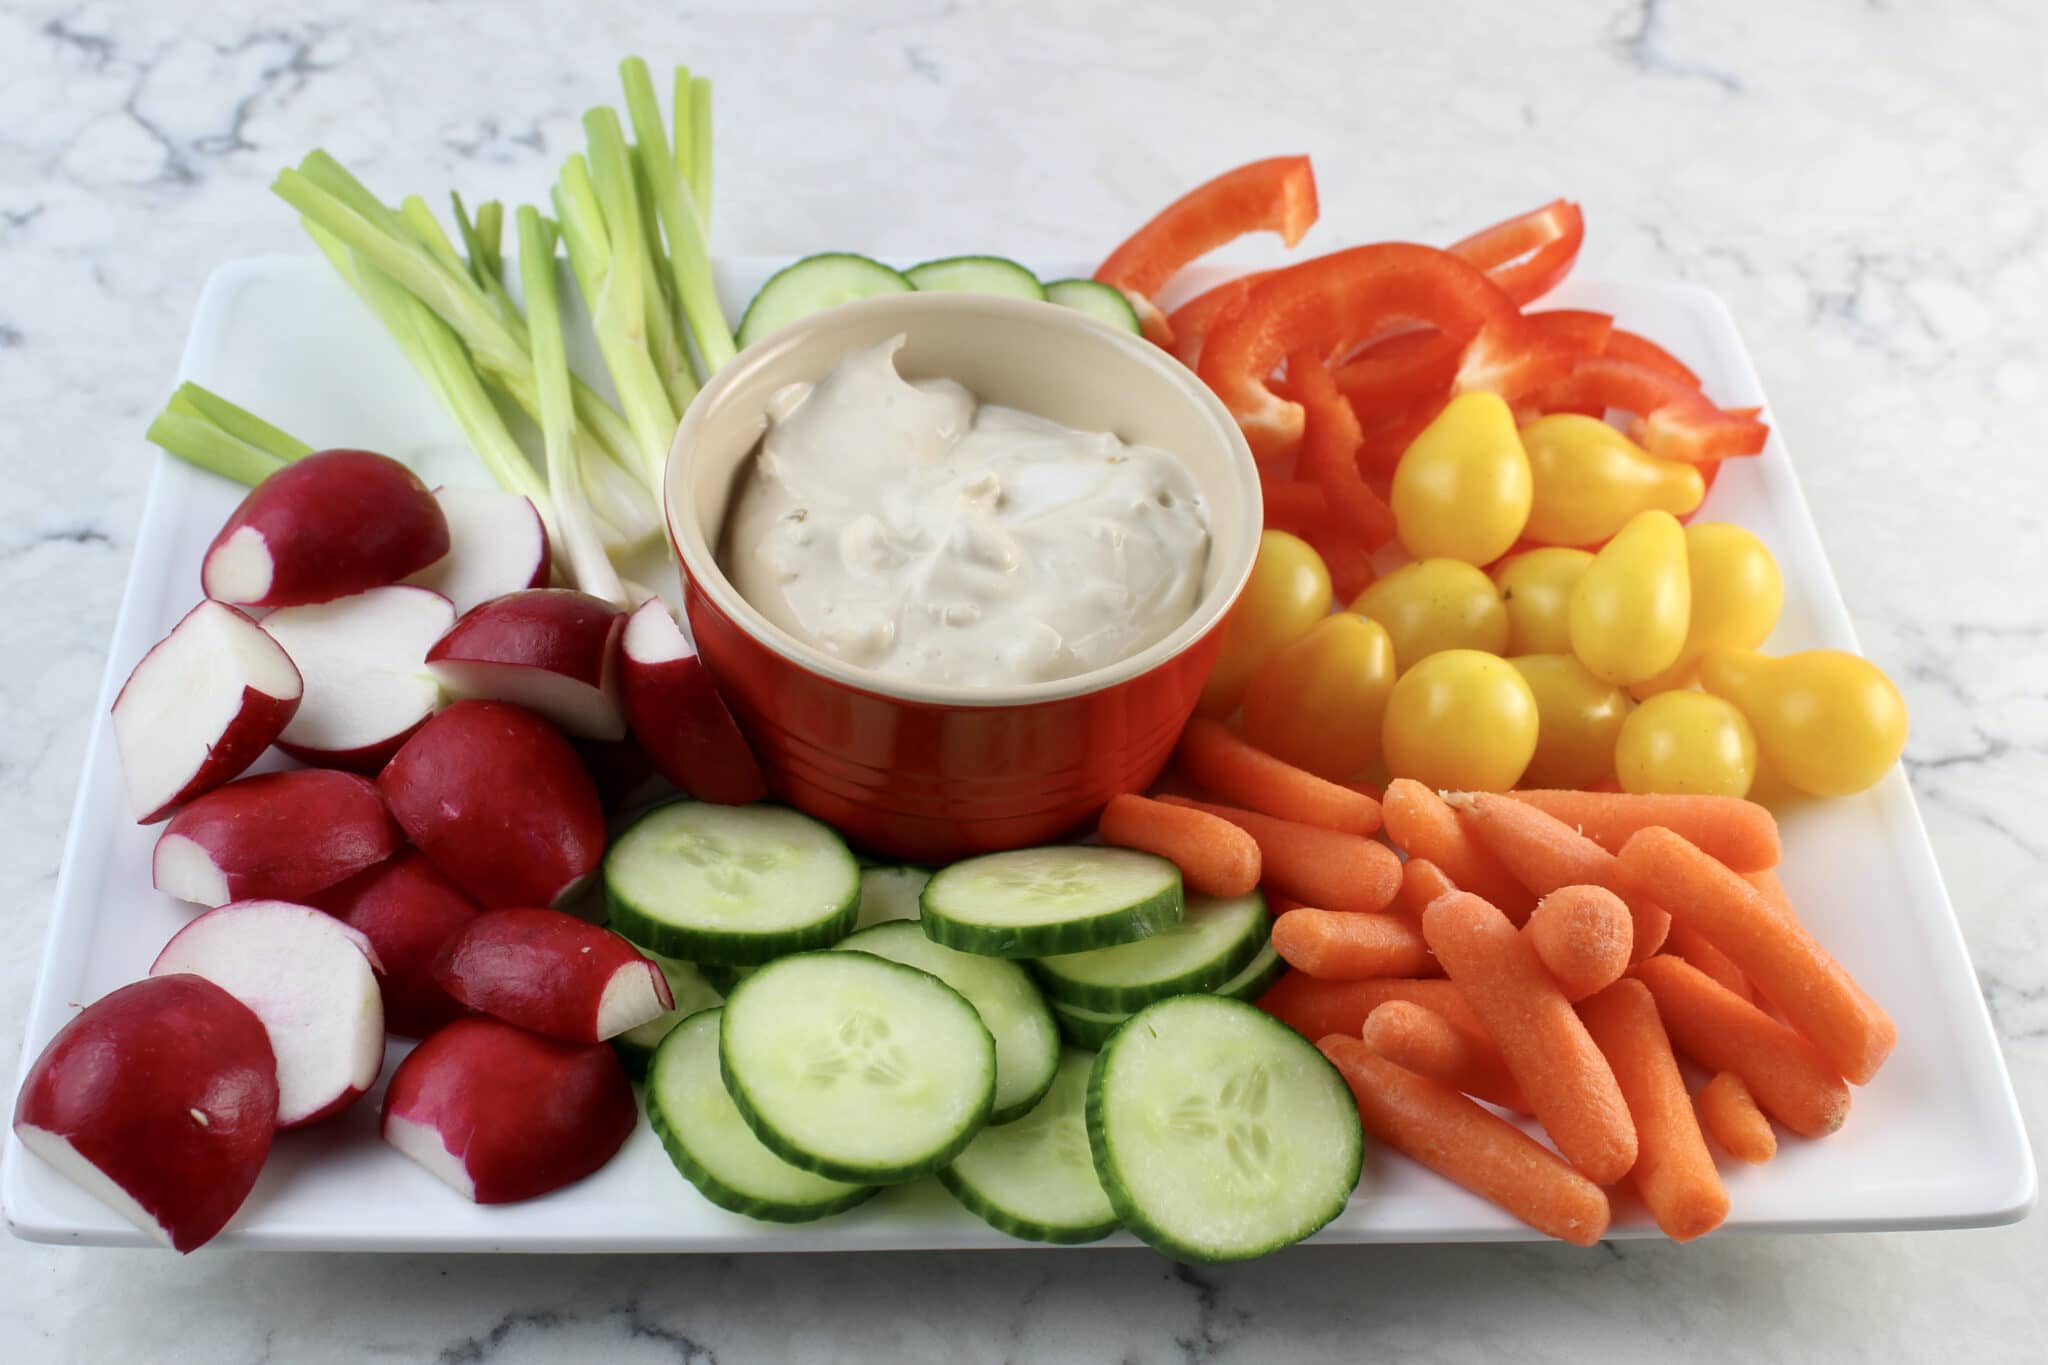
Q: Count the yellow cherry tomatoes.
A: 12